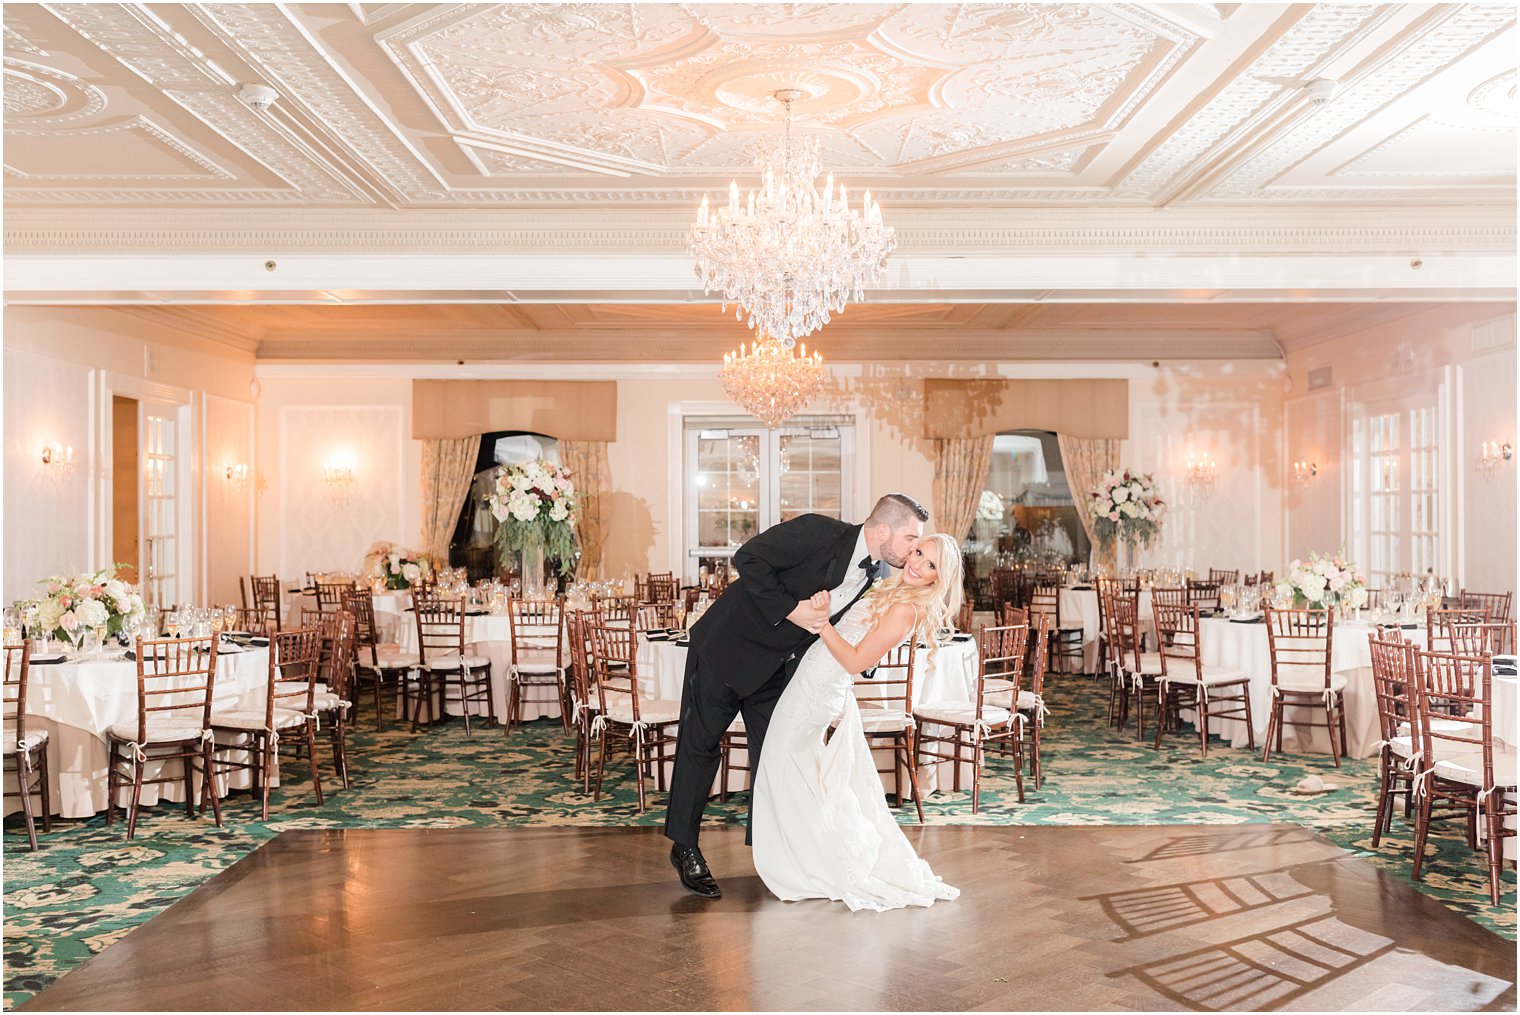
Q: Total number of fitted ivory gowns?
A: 1